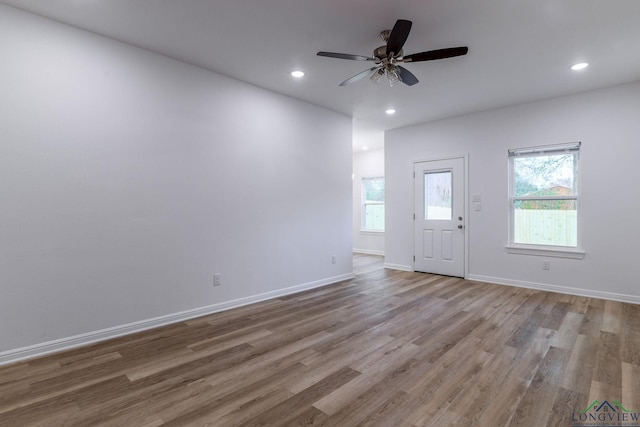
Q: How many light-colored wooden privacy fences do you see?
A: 1